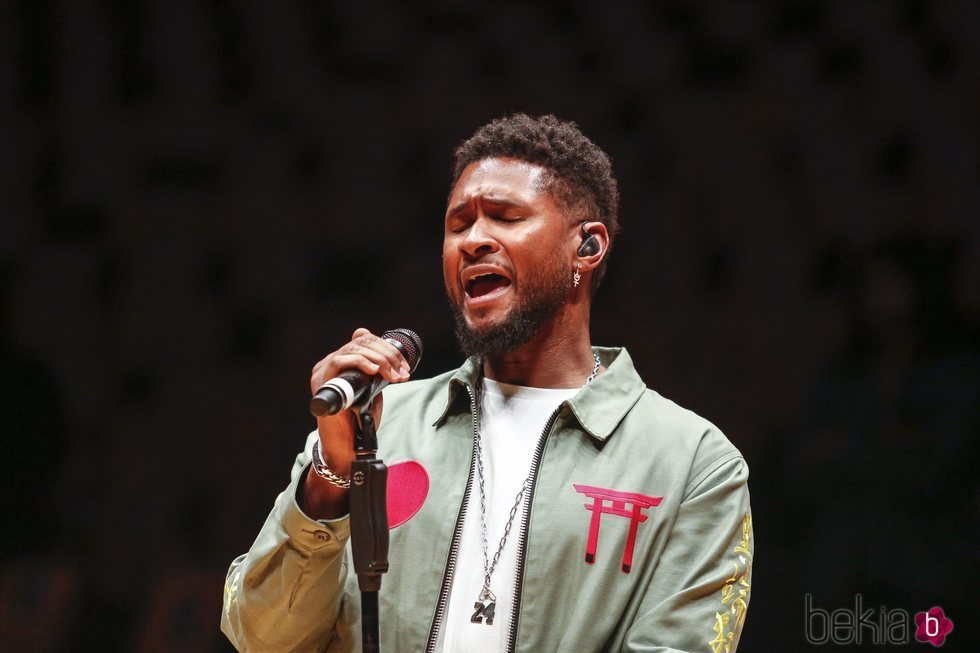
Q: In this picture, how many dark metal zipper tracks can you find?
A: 2